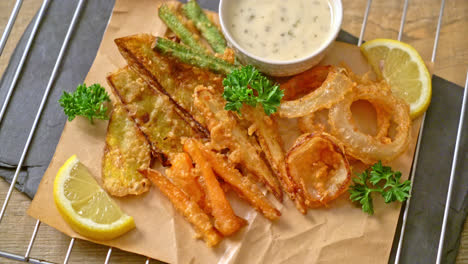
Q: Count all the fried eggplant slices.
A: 3